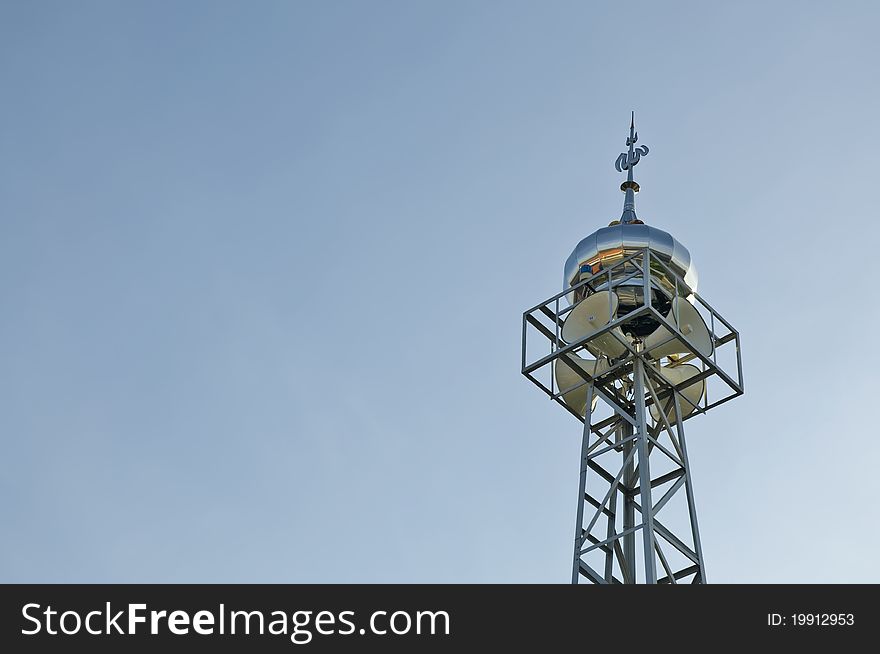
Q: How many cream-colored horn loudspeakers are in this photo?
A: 4